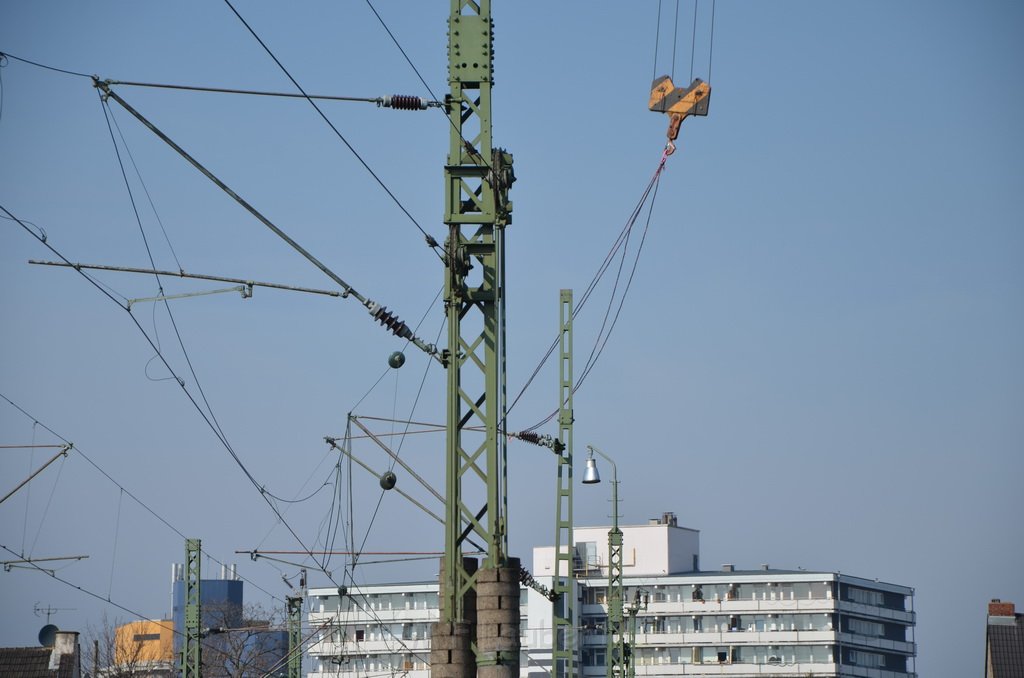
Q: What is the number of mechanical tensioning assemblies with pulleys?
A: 2